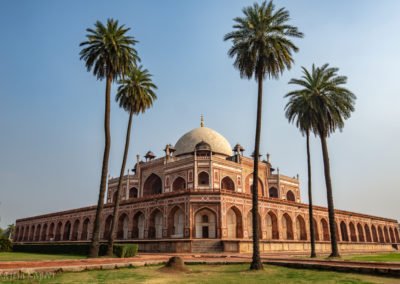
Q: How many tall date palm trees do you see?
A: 5